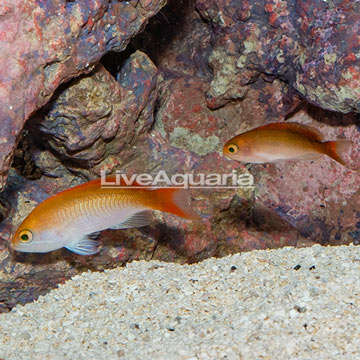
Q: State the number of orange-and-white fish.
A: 2